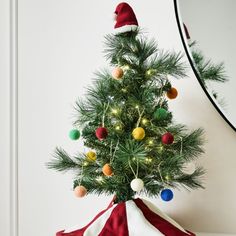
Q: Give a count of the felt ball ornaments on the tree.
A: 12